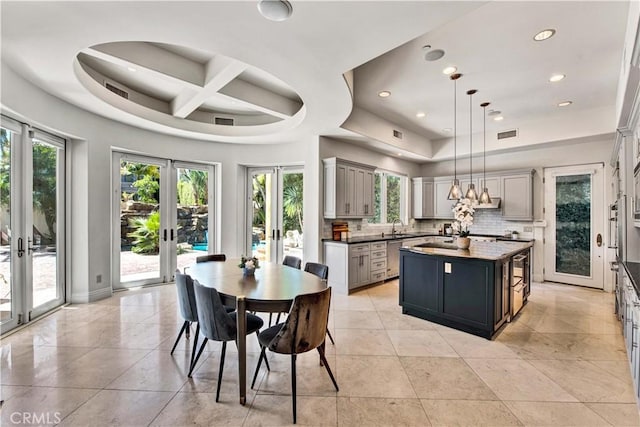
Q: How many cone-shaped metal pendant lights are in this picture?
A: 3